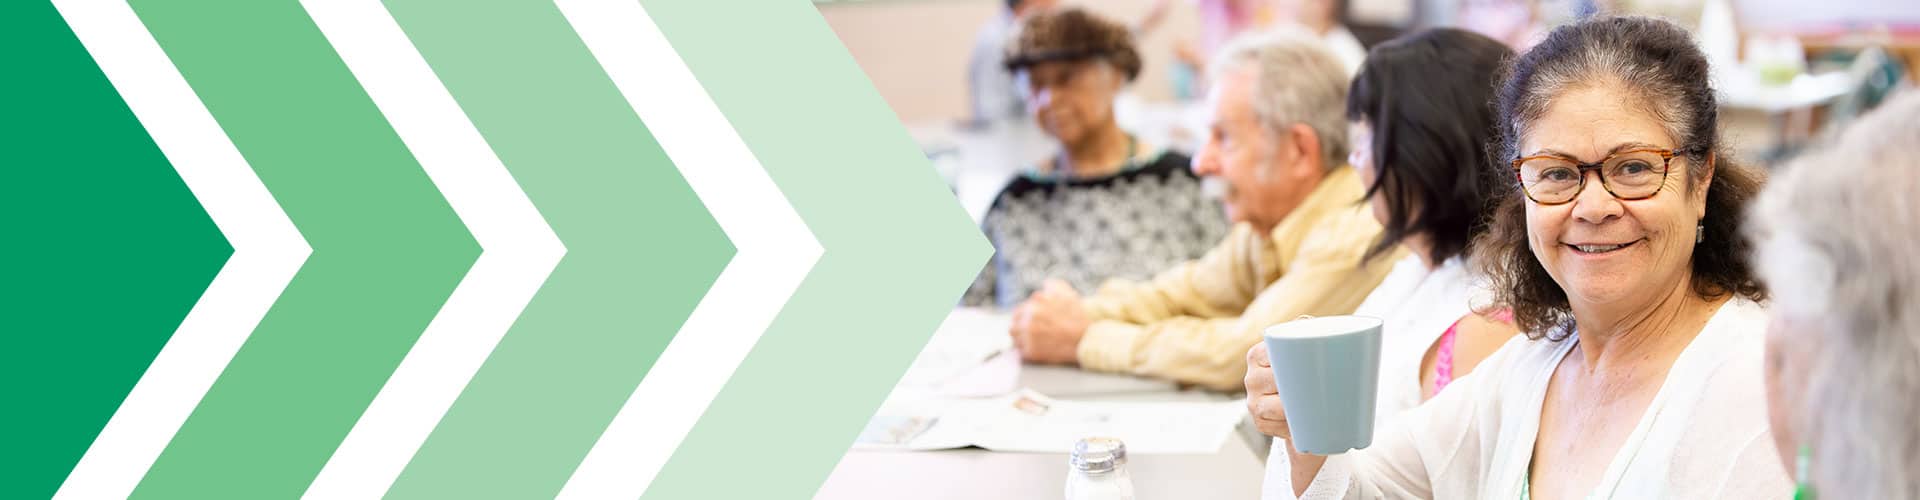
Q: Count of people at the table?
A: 5